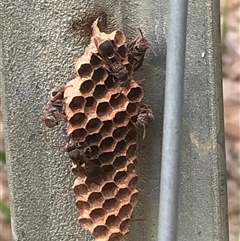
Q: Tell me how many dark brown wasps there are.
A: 5